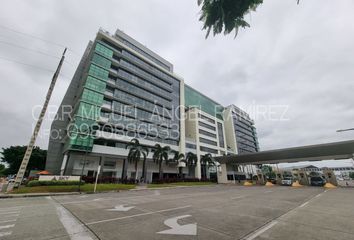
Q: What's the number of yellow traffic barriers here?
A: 4